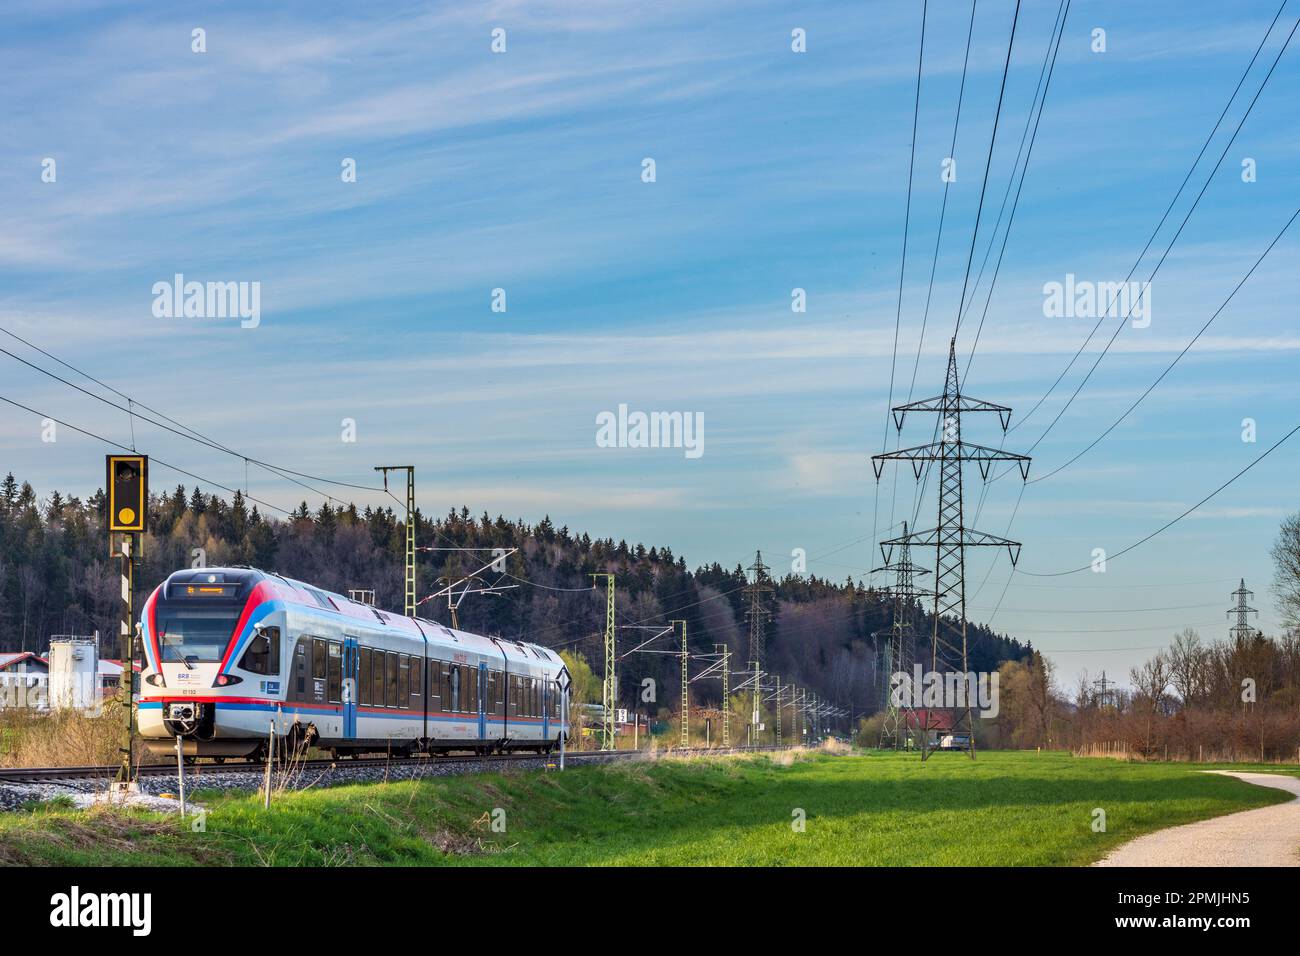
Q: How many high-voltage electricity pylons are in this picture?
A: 5